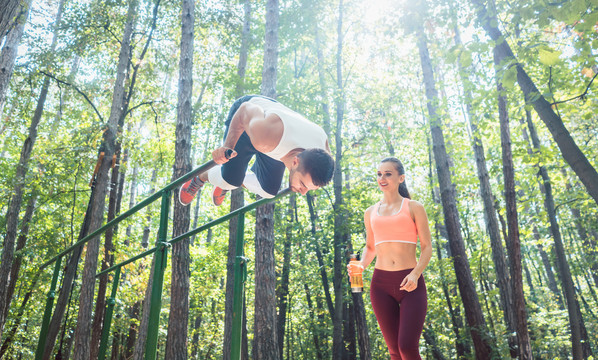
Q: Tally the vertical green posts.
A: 4